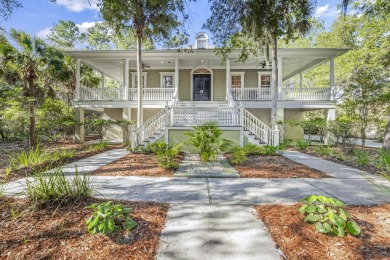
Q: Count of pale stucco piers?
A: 4